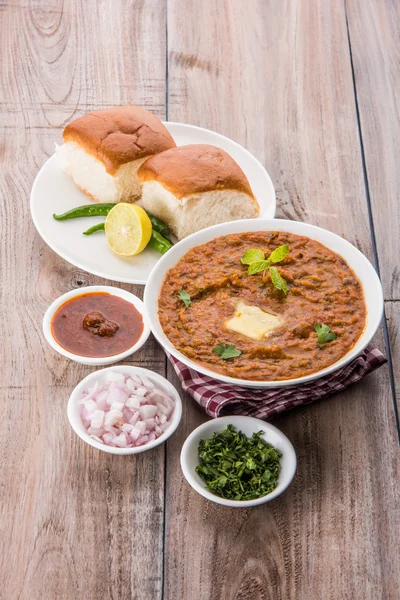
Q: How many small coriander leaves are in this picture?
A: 3